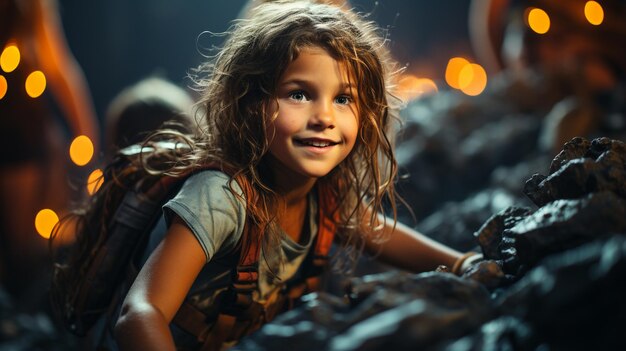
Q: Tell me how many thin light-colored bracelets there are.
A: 1